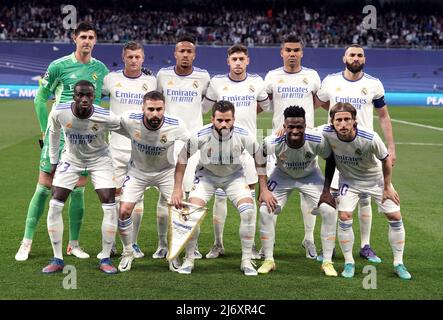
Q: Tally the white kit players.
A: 10